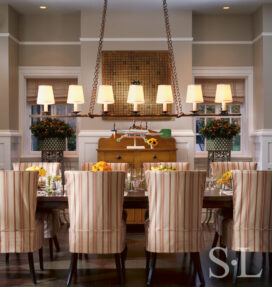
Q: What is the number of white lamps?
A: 7